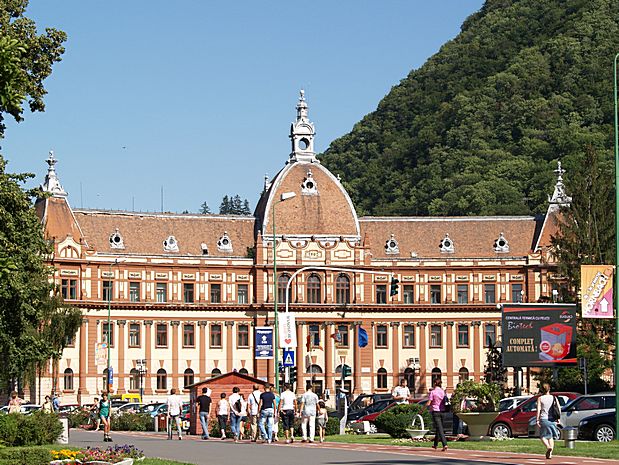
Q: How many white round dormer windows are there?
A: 7